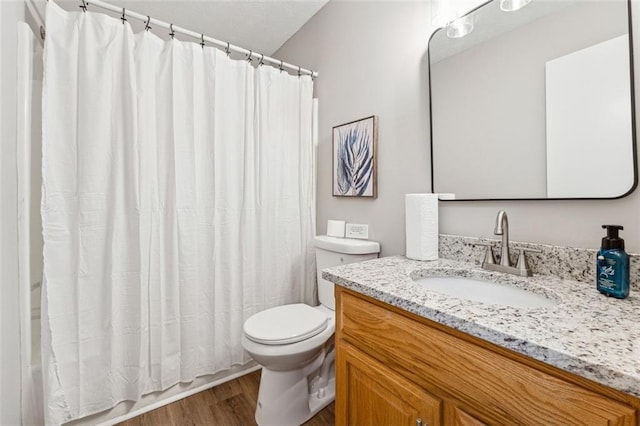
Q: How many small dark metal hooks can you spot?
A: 11